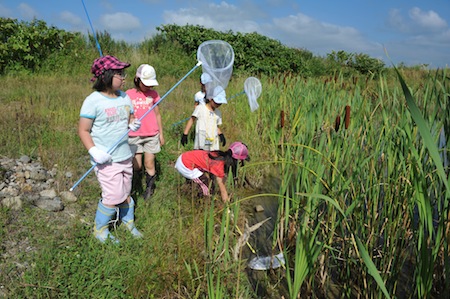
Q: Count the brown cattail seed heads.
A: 3